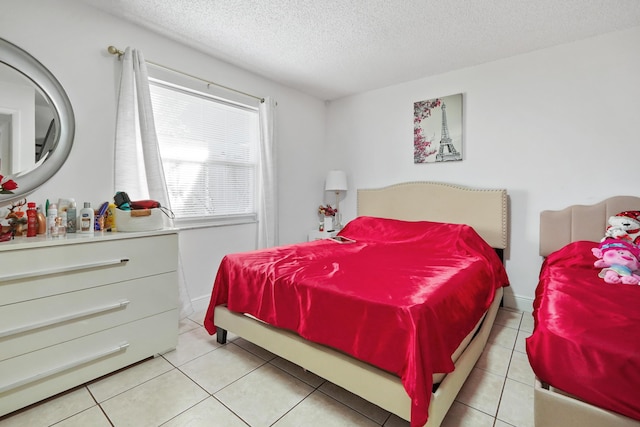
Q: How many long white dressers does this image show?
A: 1